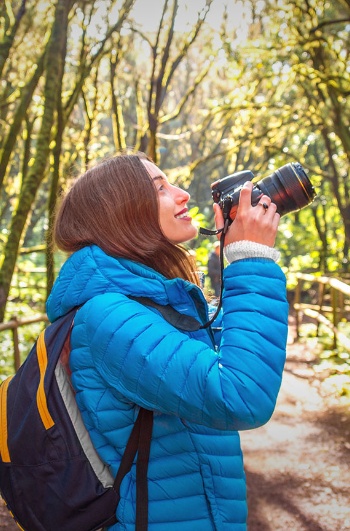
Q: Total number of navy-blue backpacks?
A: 1